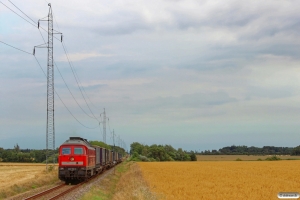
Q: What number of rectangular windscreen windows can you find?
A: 2